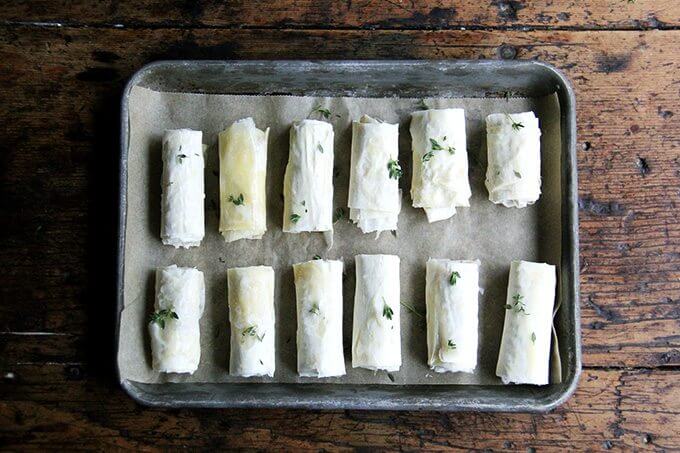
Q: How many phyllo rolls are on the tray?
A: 12